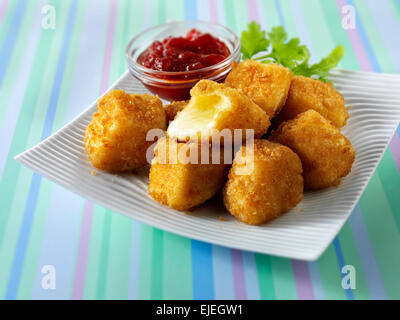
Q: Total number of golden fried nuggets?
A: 8